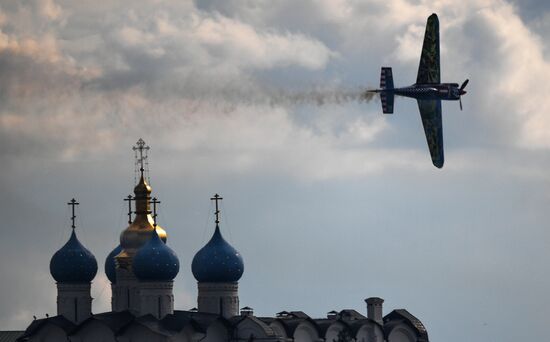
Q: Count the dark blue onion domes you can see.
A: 4